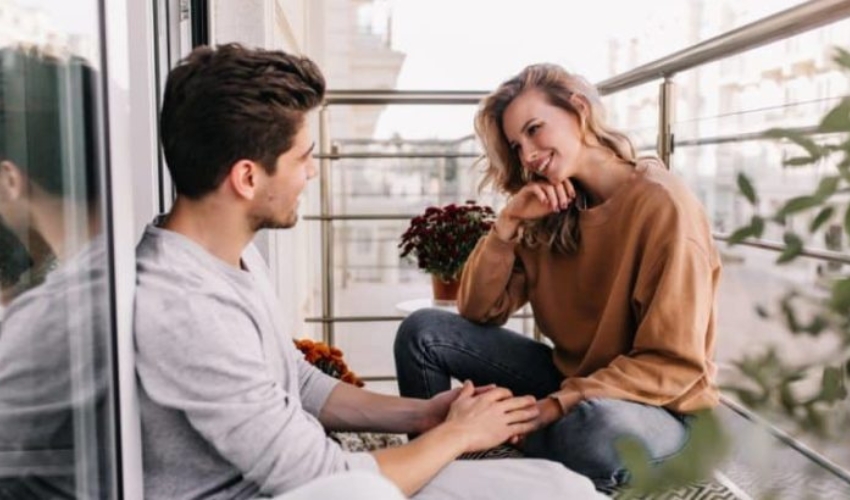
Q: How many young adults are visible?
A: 2